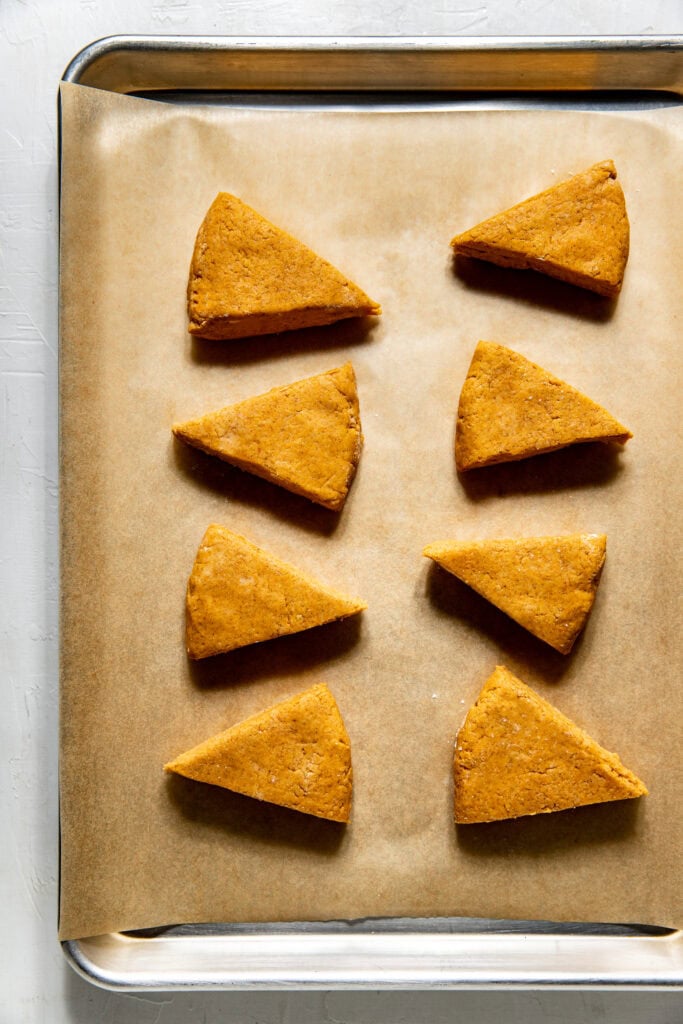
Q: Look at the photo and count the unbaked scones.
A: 8